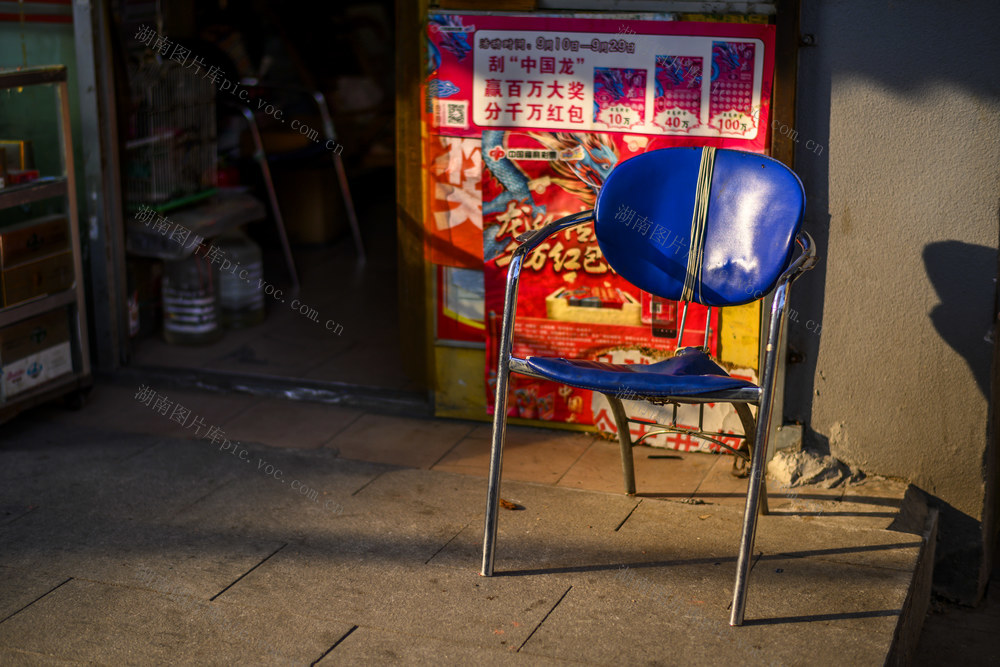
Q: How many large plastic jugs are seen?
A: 2